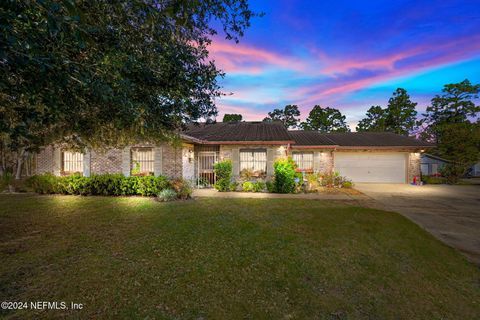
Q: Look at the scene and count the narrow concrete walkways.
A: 1